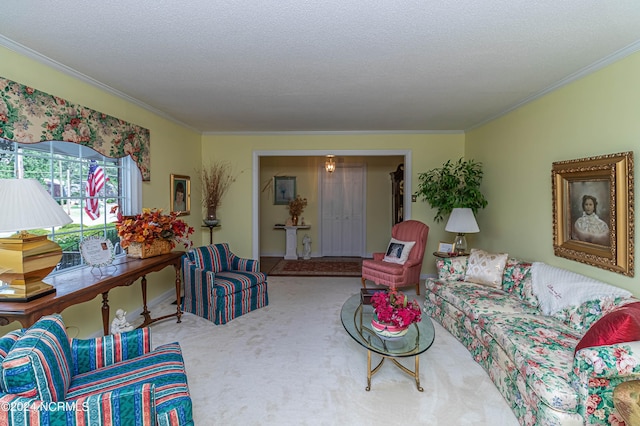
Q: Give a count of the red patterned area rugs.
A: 1